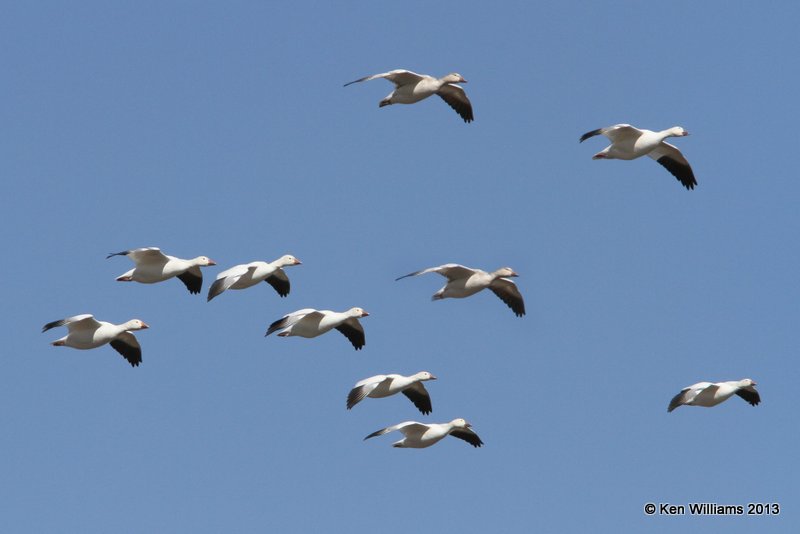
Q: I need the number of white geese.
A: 10